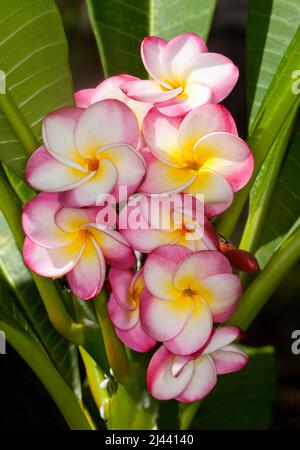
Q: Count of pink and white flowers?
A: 9